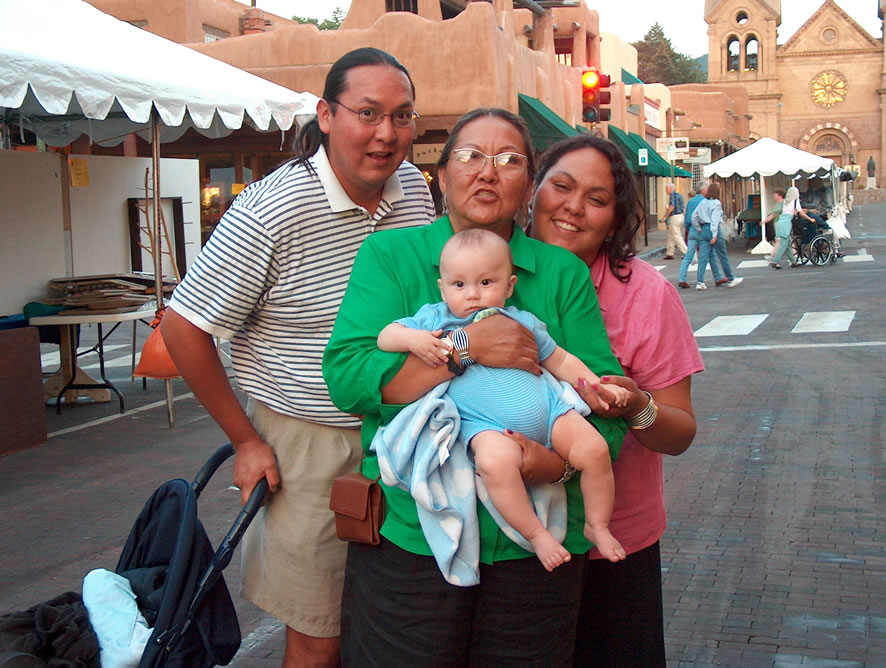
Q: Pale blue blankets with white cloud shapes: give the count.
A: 1